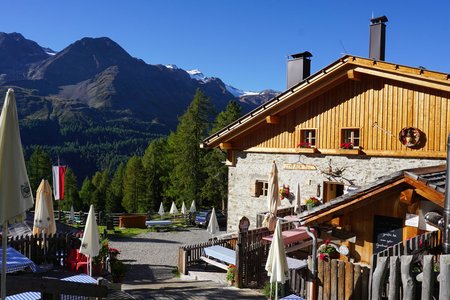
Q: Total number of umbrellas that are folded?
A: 13